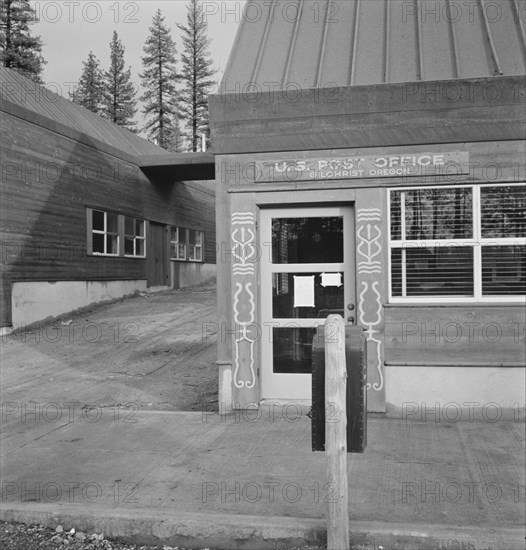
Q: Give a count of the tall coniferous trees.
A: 5